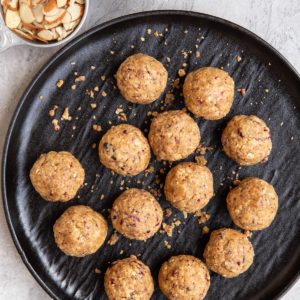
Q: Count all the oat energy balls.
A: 13